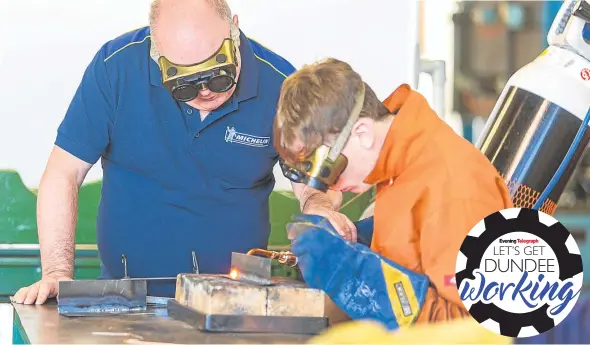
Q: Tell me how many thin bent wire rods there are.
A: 2